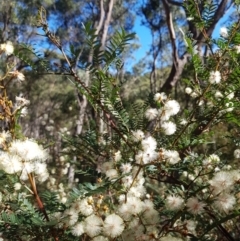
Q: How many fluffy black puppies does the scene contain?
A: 0